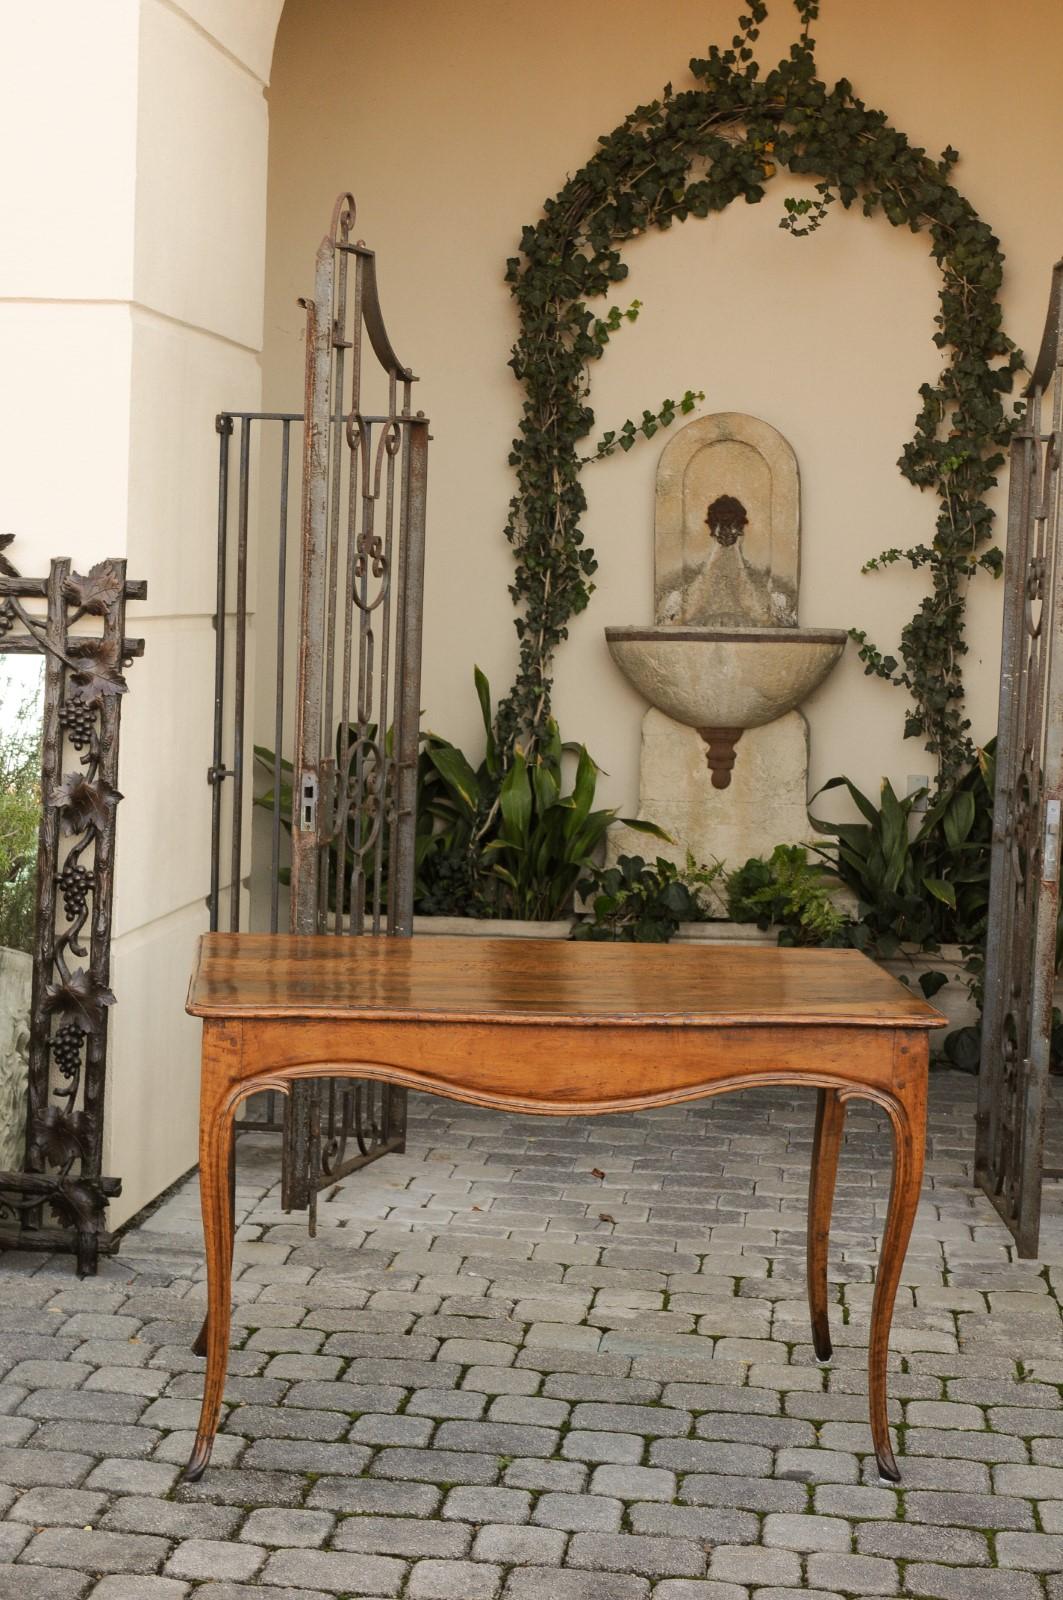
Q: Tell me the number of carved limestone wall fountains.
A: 1